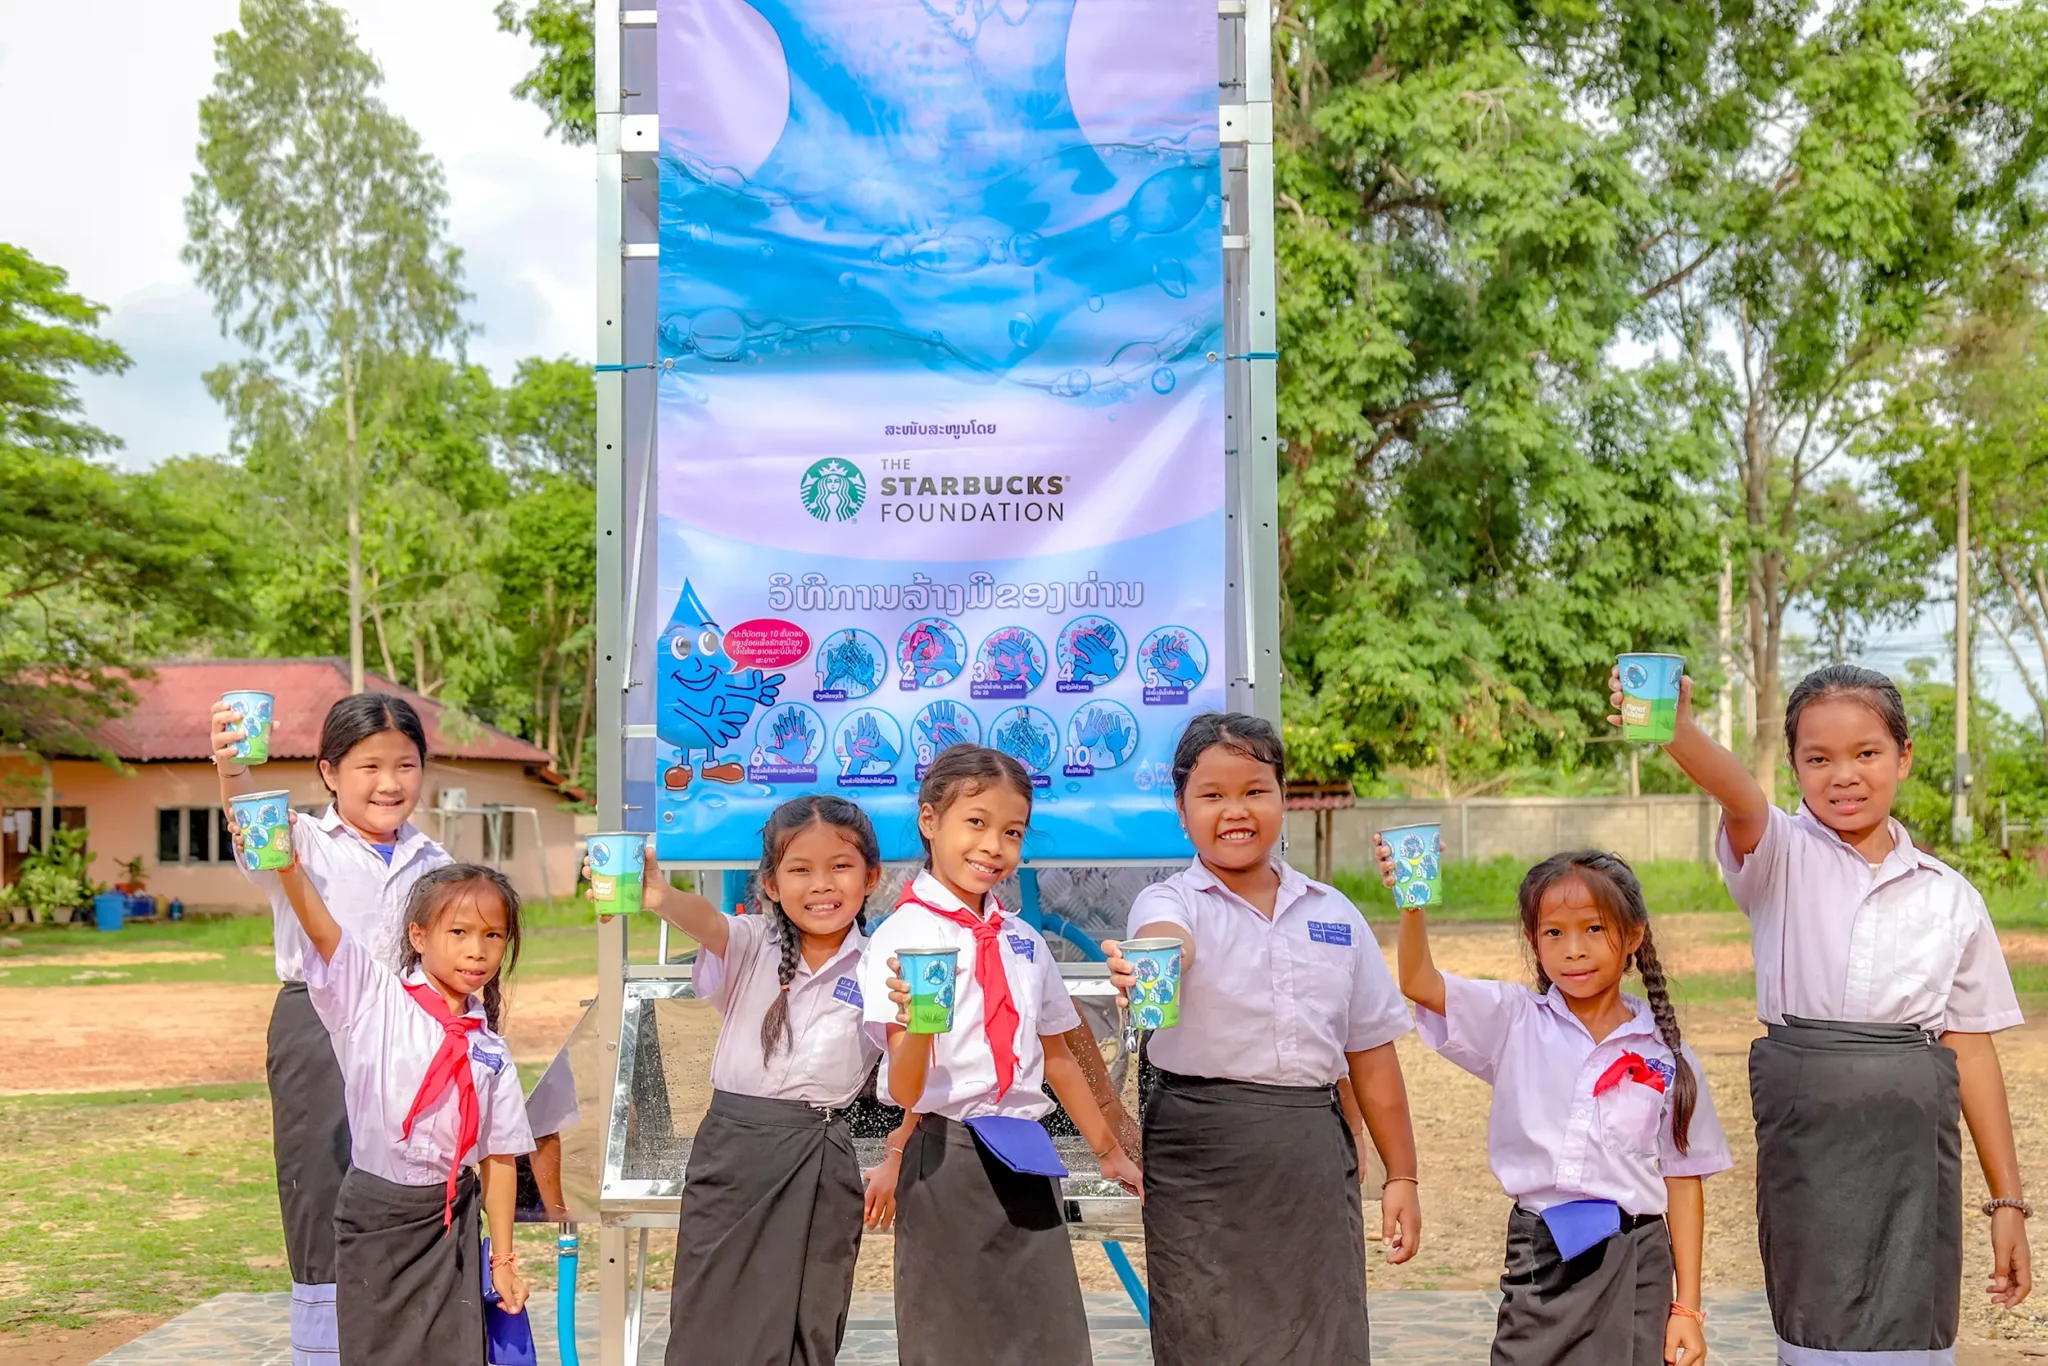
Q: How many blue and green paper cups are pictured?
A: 7